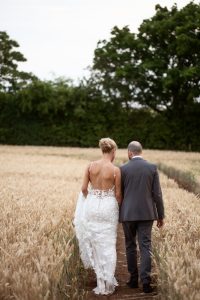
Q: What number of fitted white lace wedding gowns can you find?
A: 1